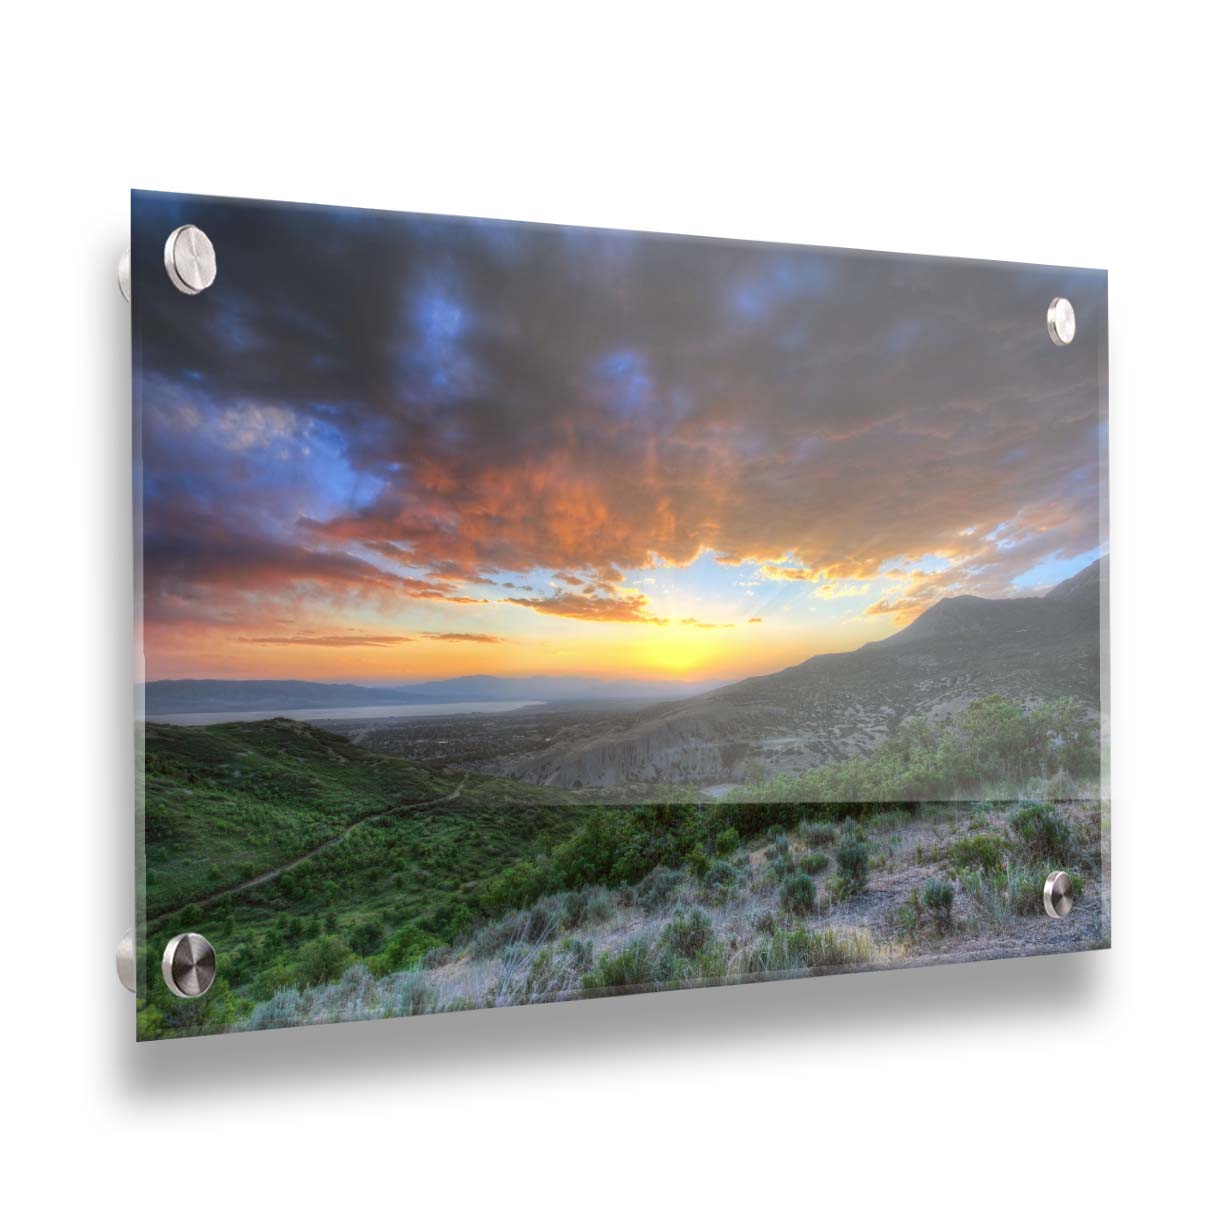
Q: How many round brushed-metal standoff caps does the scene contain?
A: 4